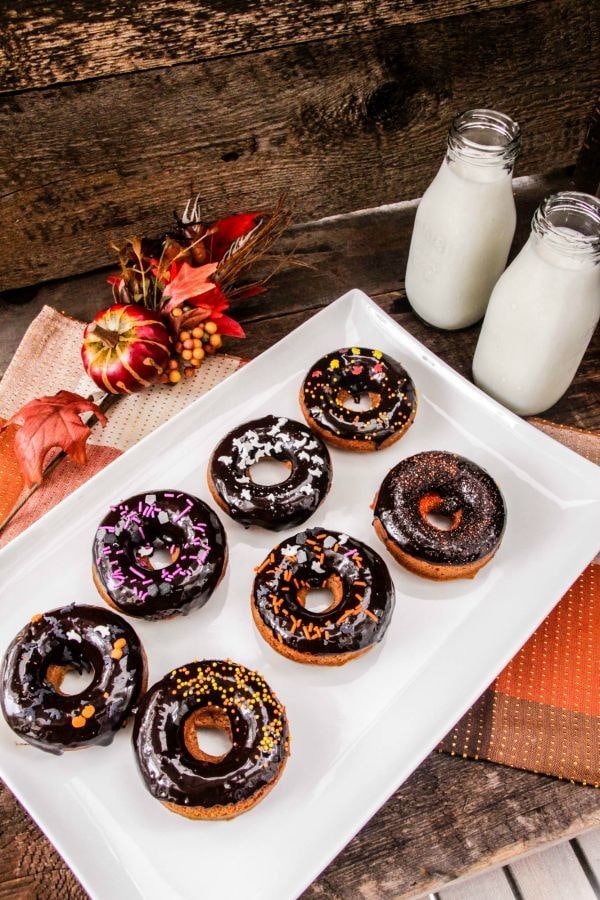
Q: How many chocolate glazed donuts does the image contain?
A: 7